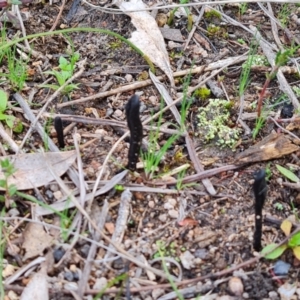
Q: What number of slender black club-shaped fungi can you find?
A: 3